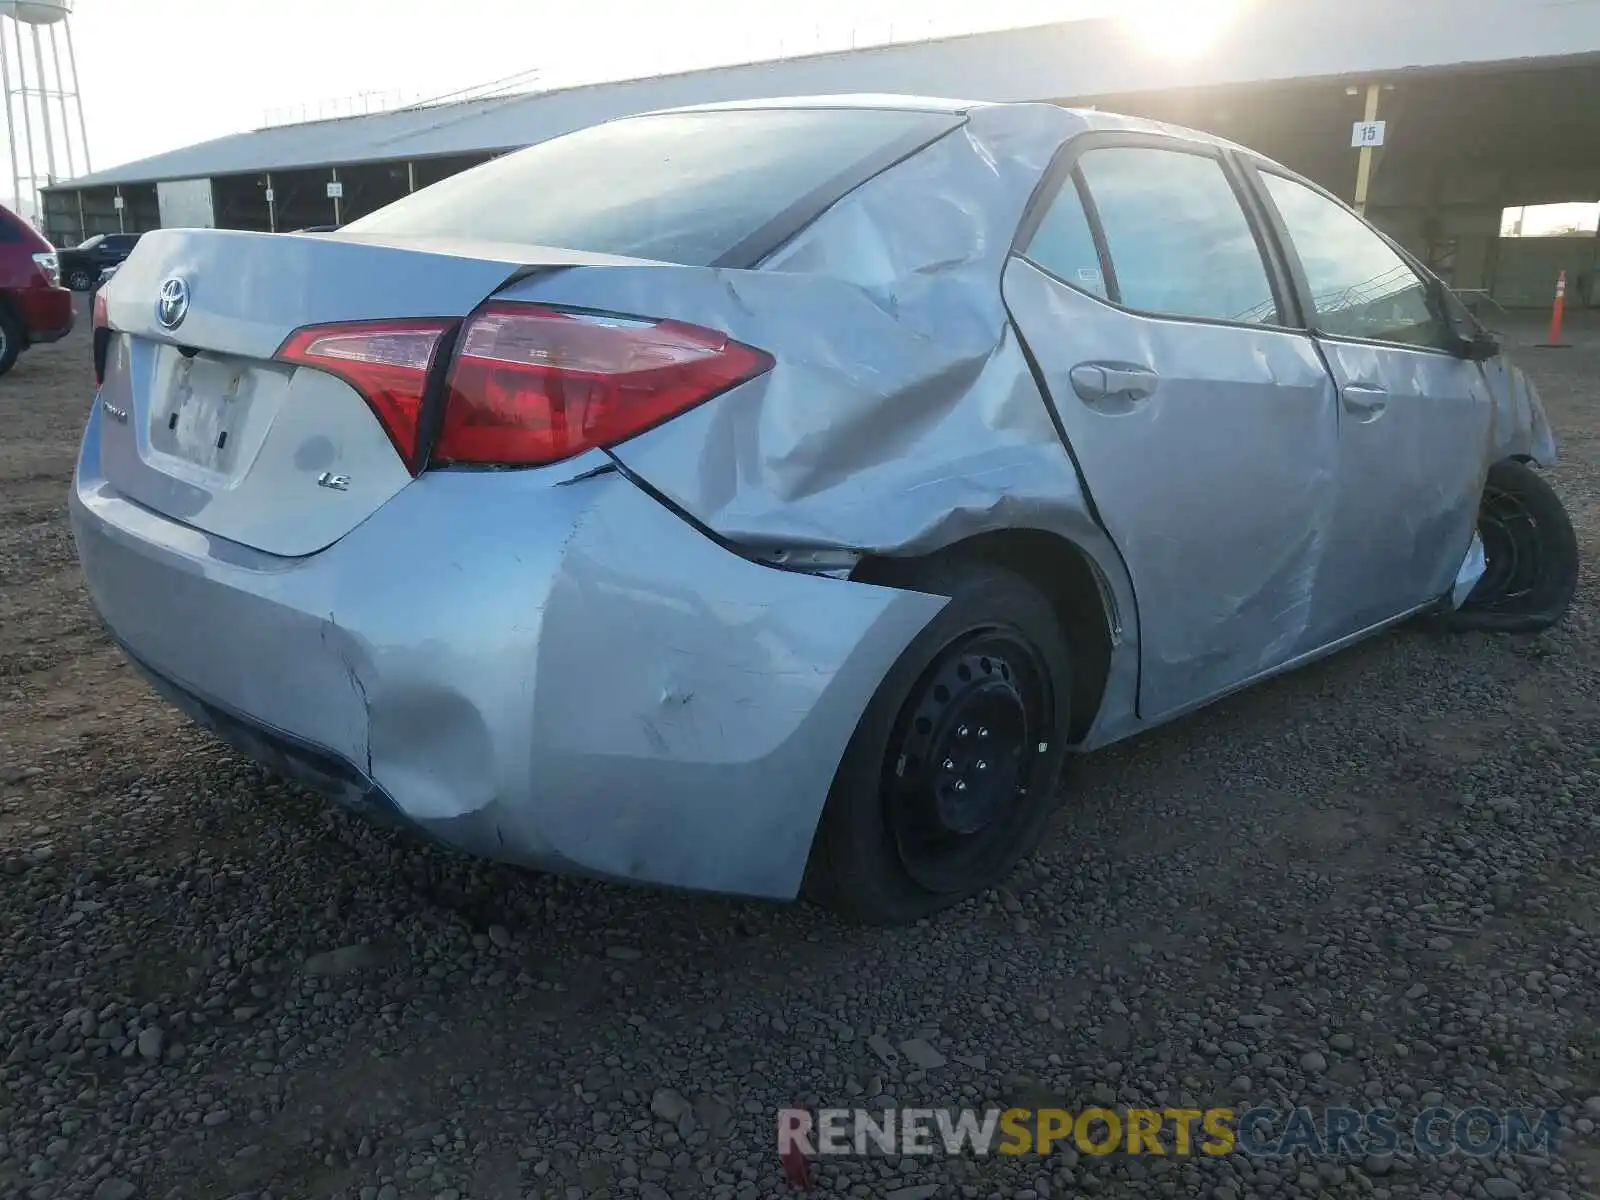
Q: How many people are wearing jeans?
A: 0